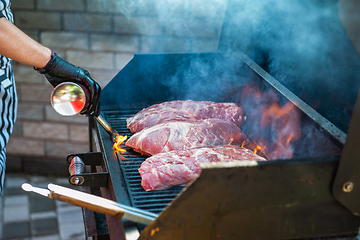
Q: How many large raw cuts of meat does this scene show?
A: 3